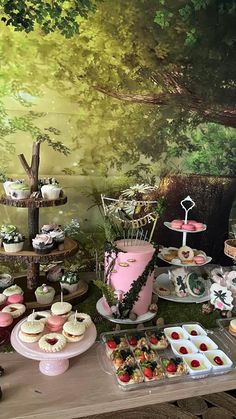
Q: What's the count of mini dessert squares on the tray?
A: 14